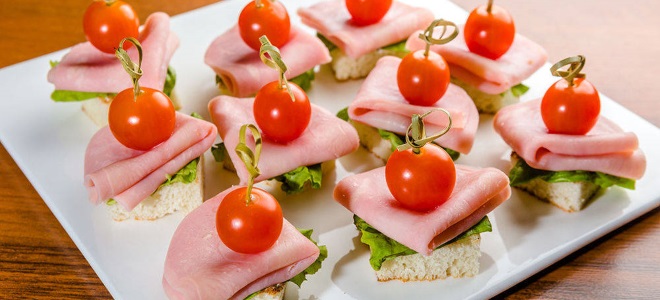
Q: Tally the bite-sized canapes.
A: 10